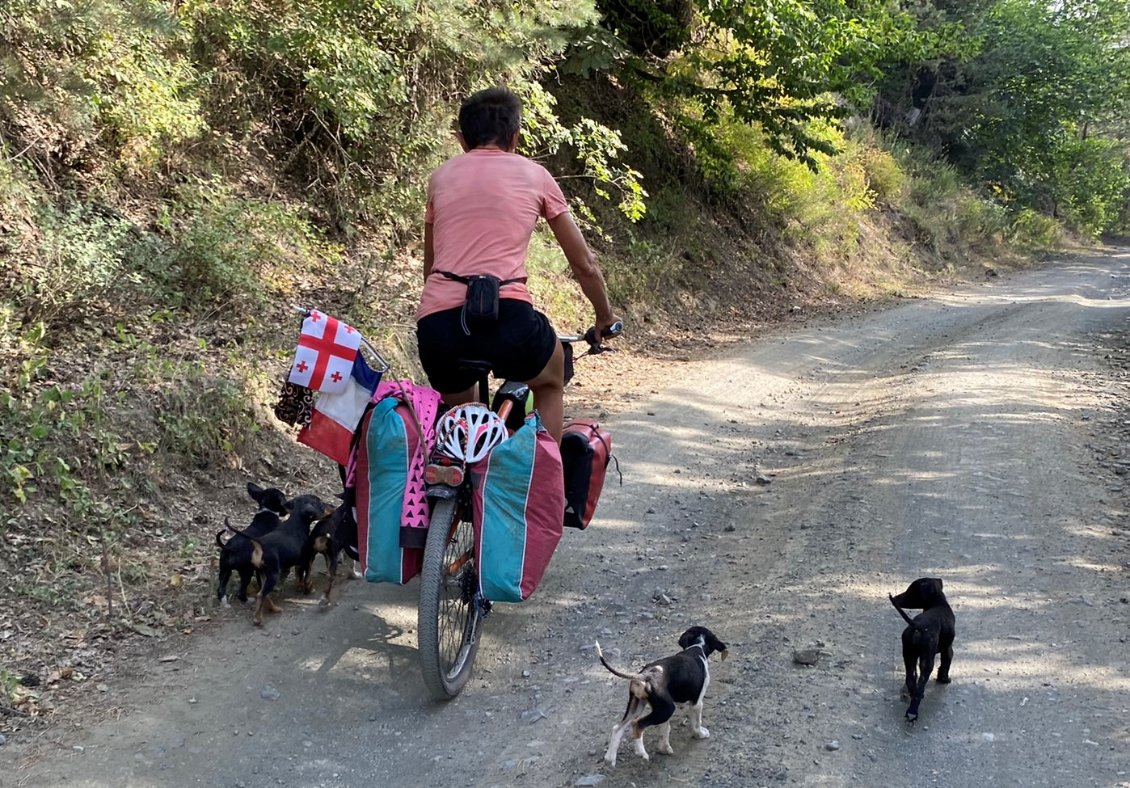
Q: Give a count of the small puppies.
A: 5